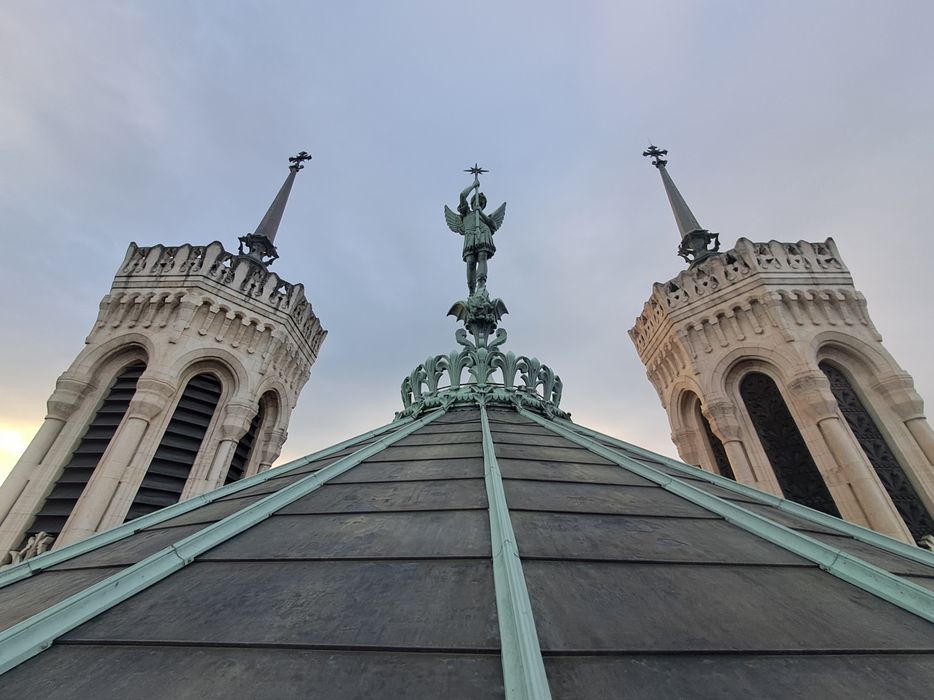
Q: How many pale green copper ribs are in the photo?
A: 5